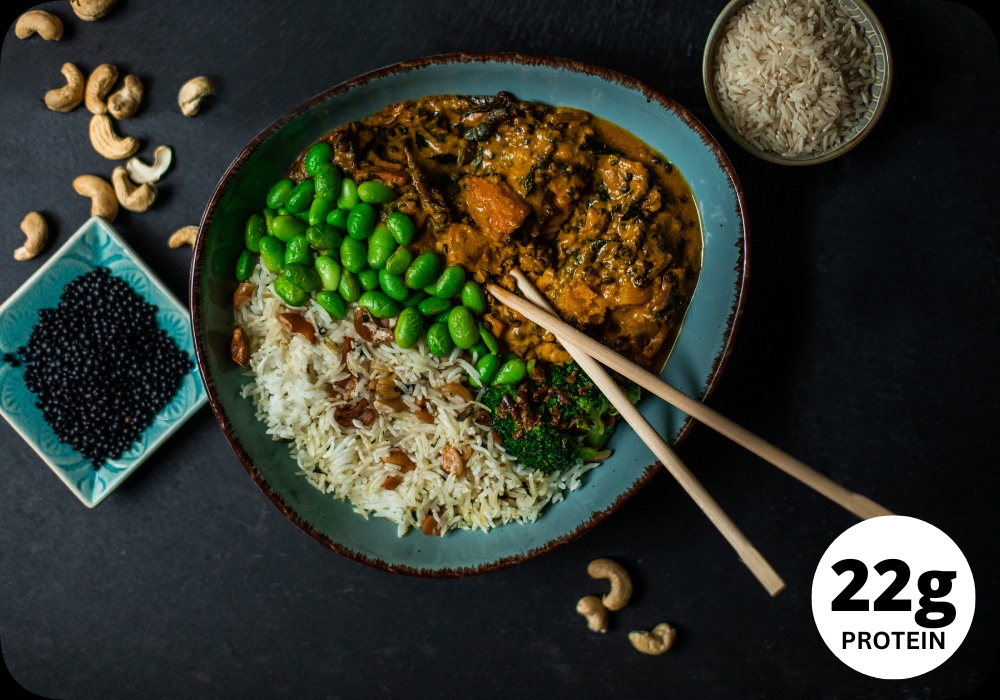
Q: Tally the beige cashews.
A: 15